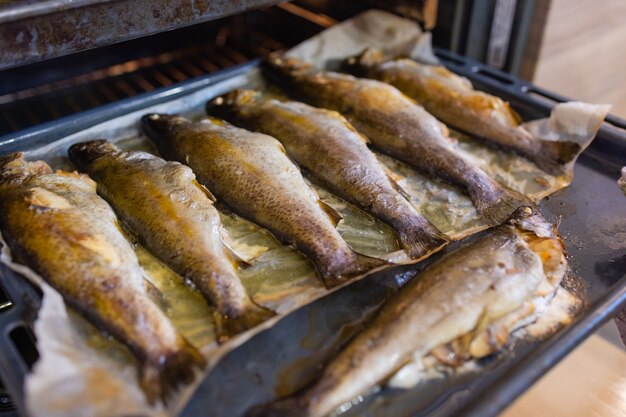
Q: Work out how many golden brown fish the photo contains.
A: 7